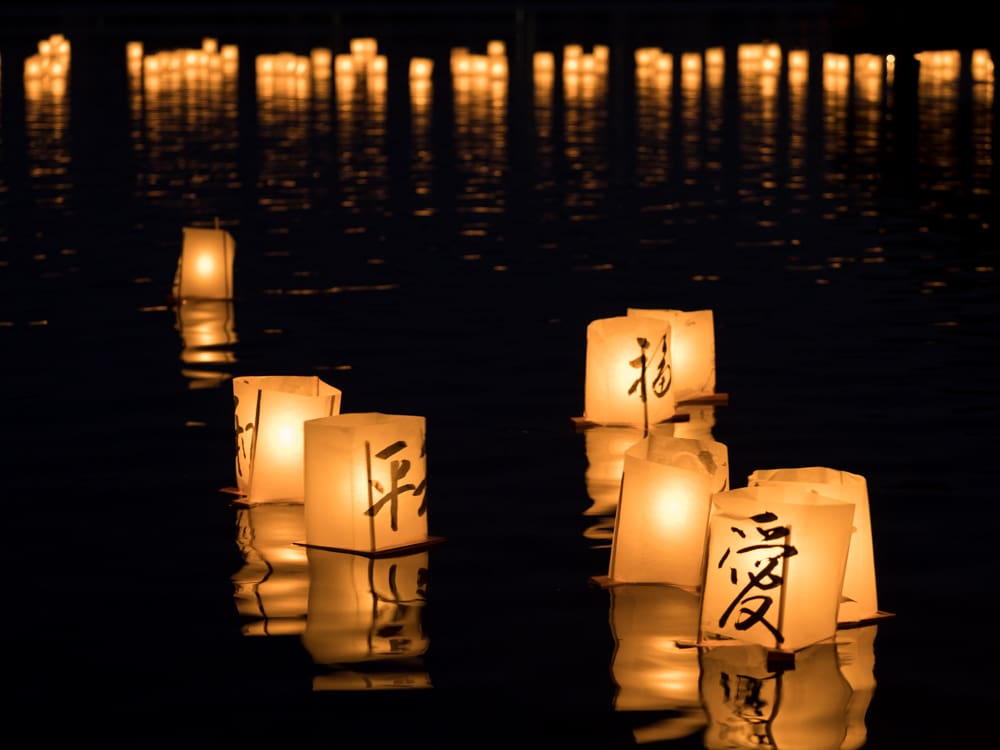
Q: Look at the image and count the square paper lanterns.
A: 8